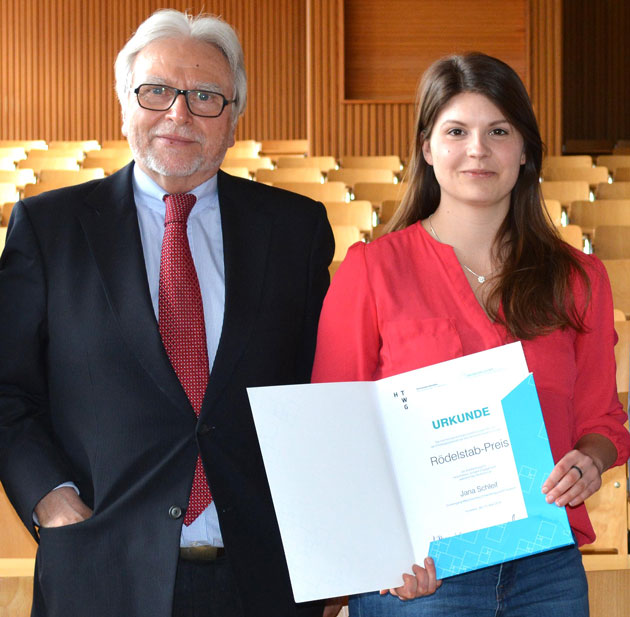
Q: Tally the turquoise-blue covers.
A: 1